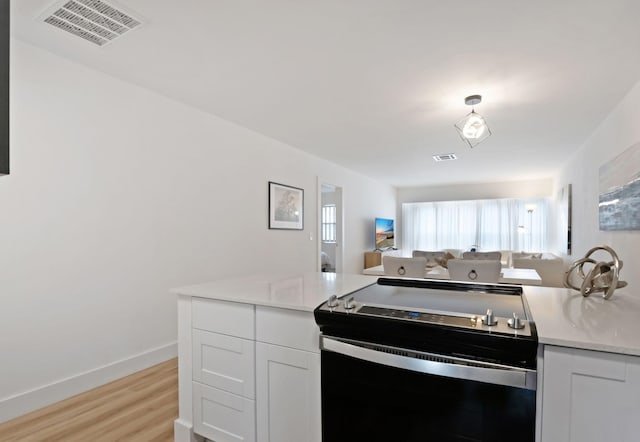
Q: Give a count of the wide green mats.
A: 0